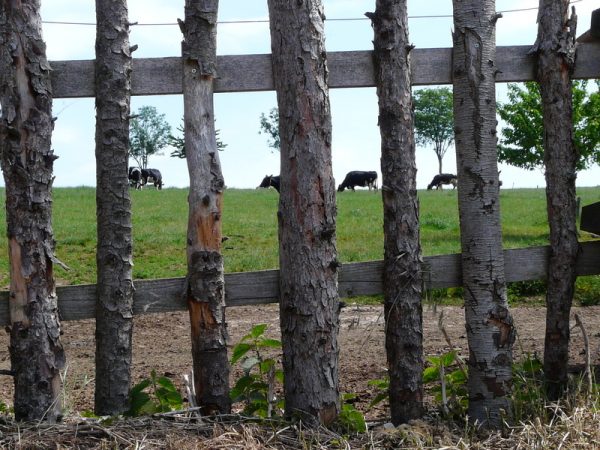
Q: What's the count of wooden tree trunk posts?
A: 7